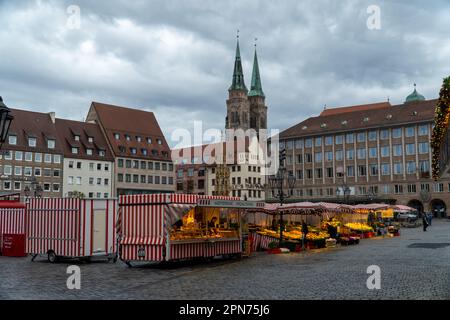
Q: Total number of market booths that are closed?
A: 2